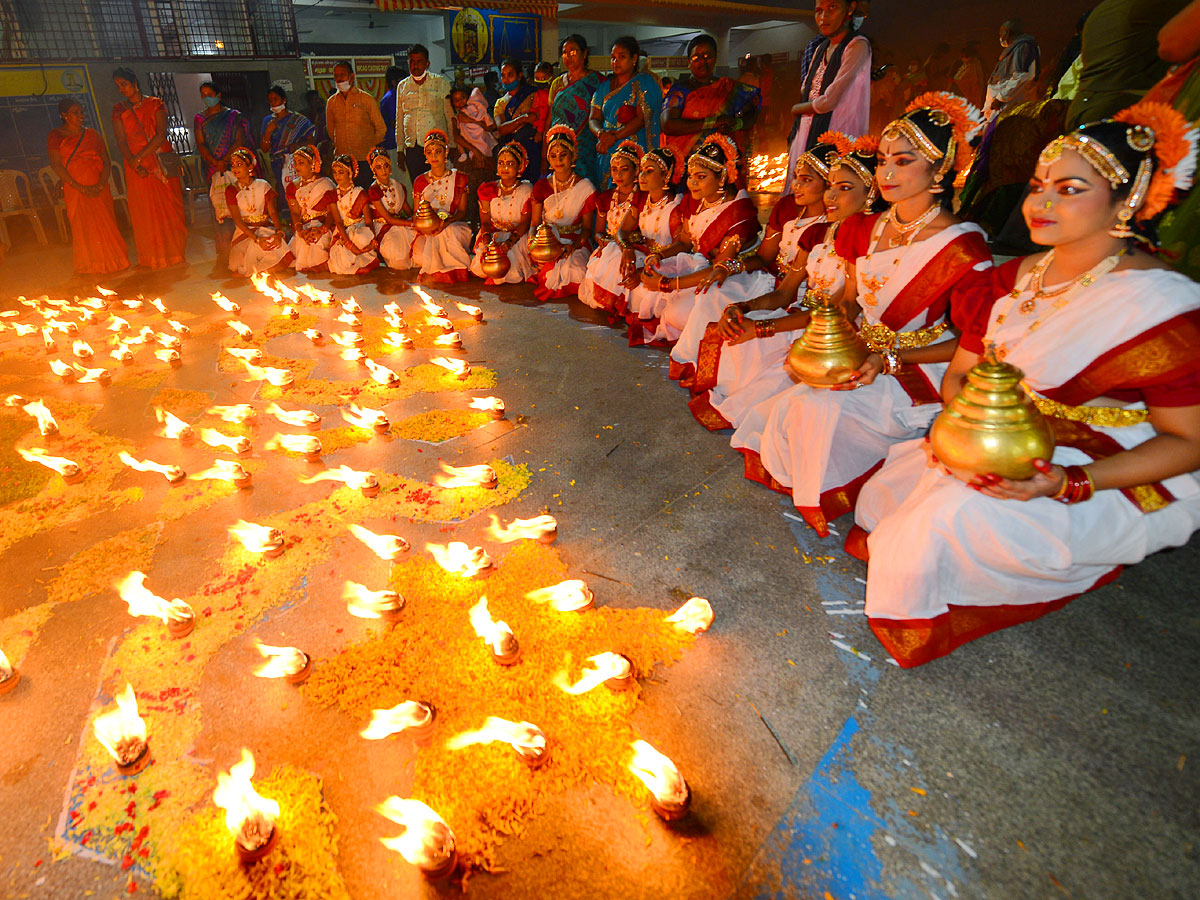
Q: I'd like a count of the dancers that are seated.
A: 14